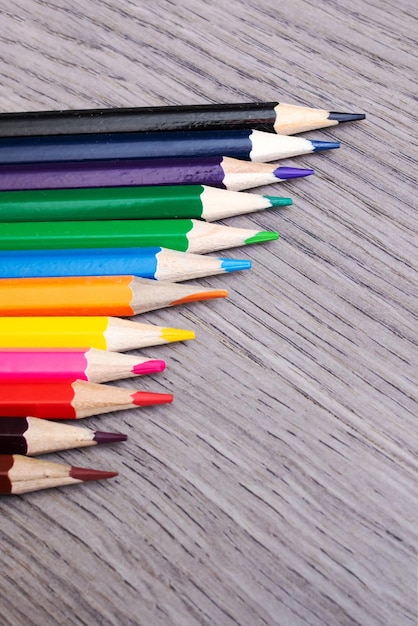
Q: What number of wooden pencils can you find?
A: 12